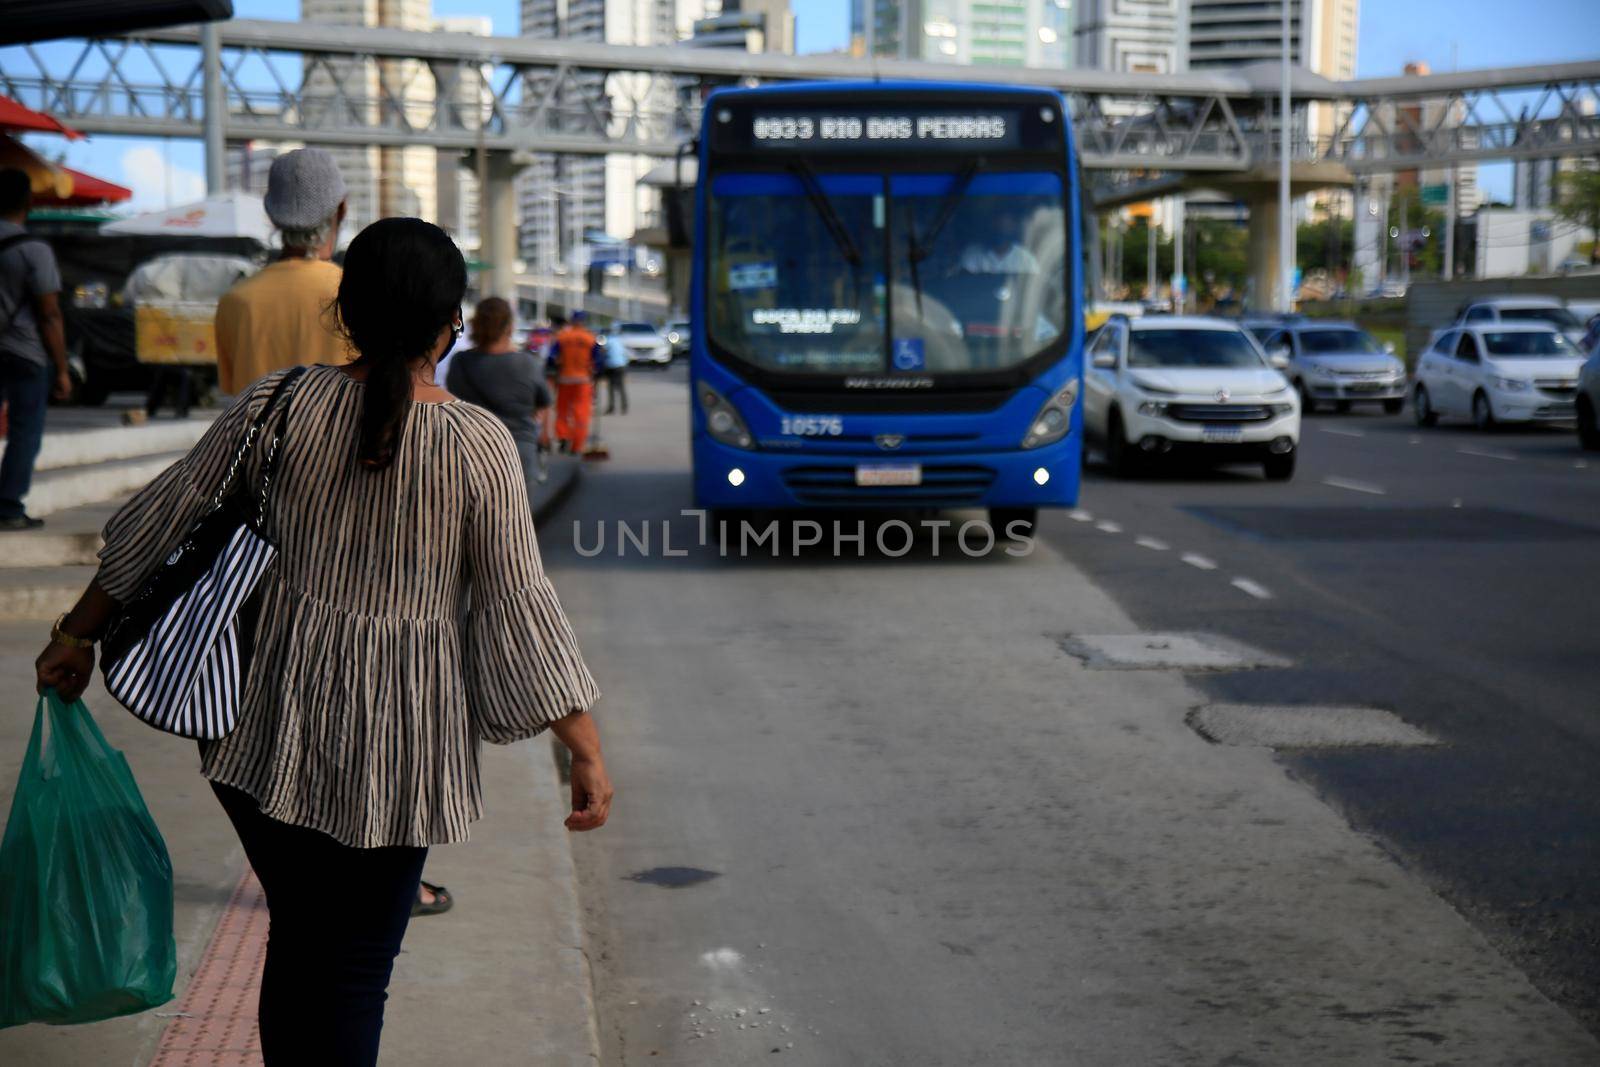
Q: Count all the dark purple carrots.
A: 0